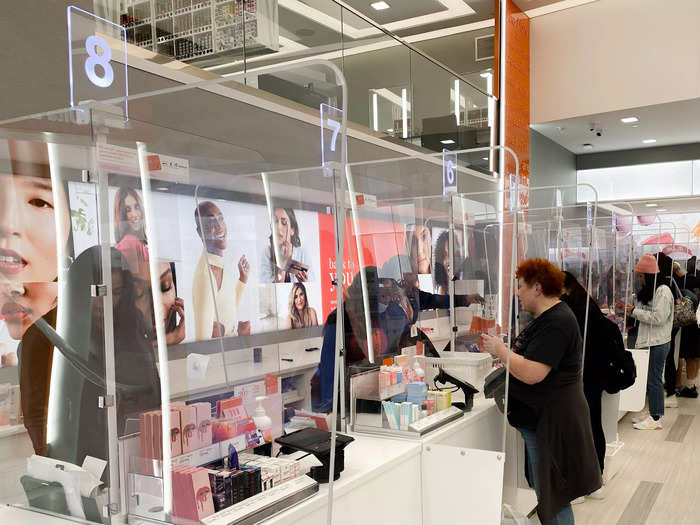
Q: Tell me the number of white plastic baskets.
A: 1